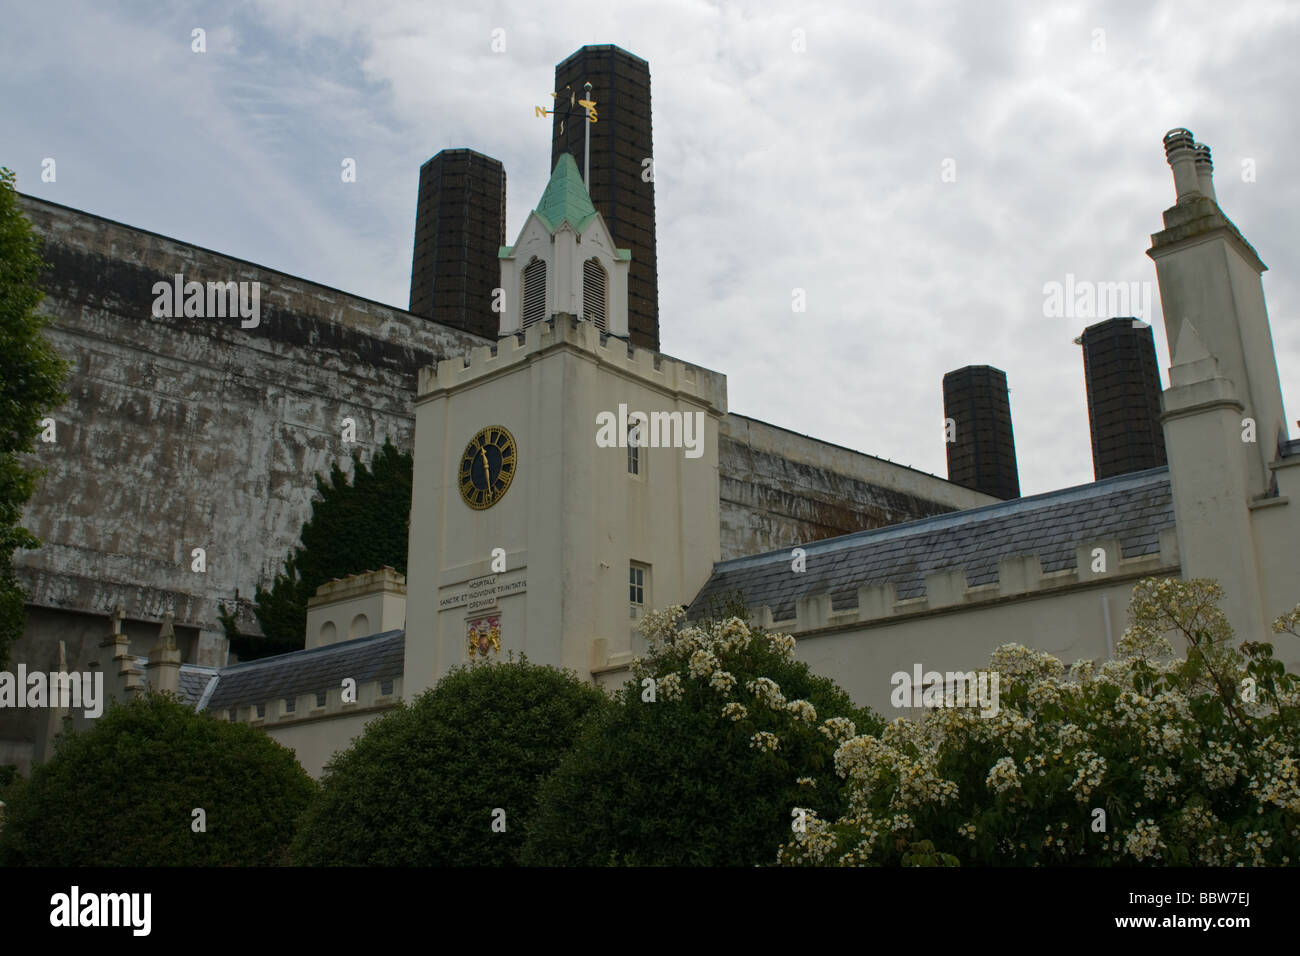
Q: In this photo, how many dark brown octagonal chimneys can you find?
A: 4